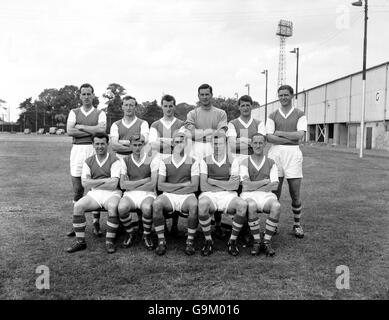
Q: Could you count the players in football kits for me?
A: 11